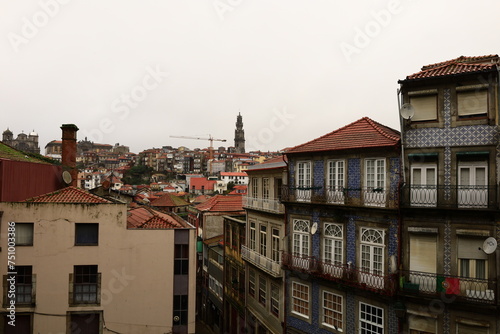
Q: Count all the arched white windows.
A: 3